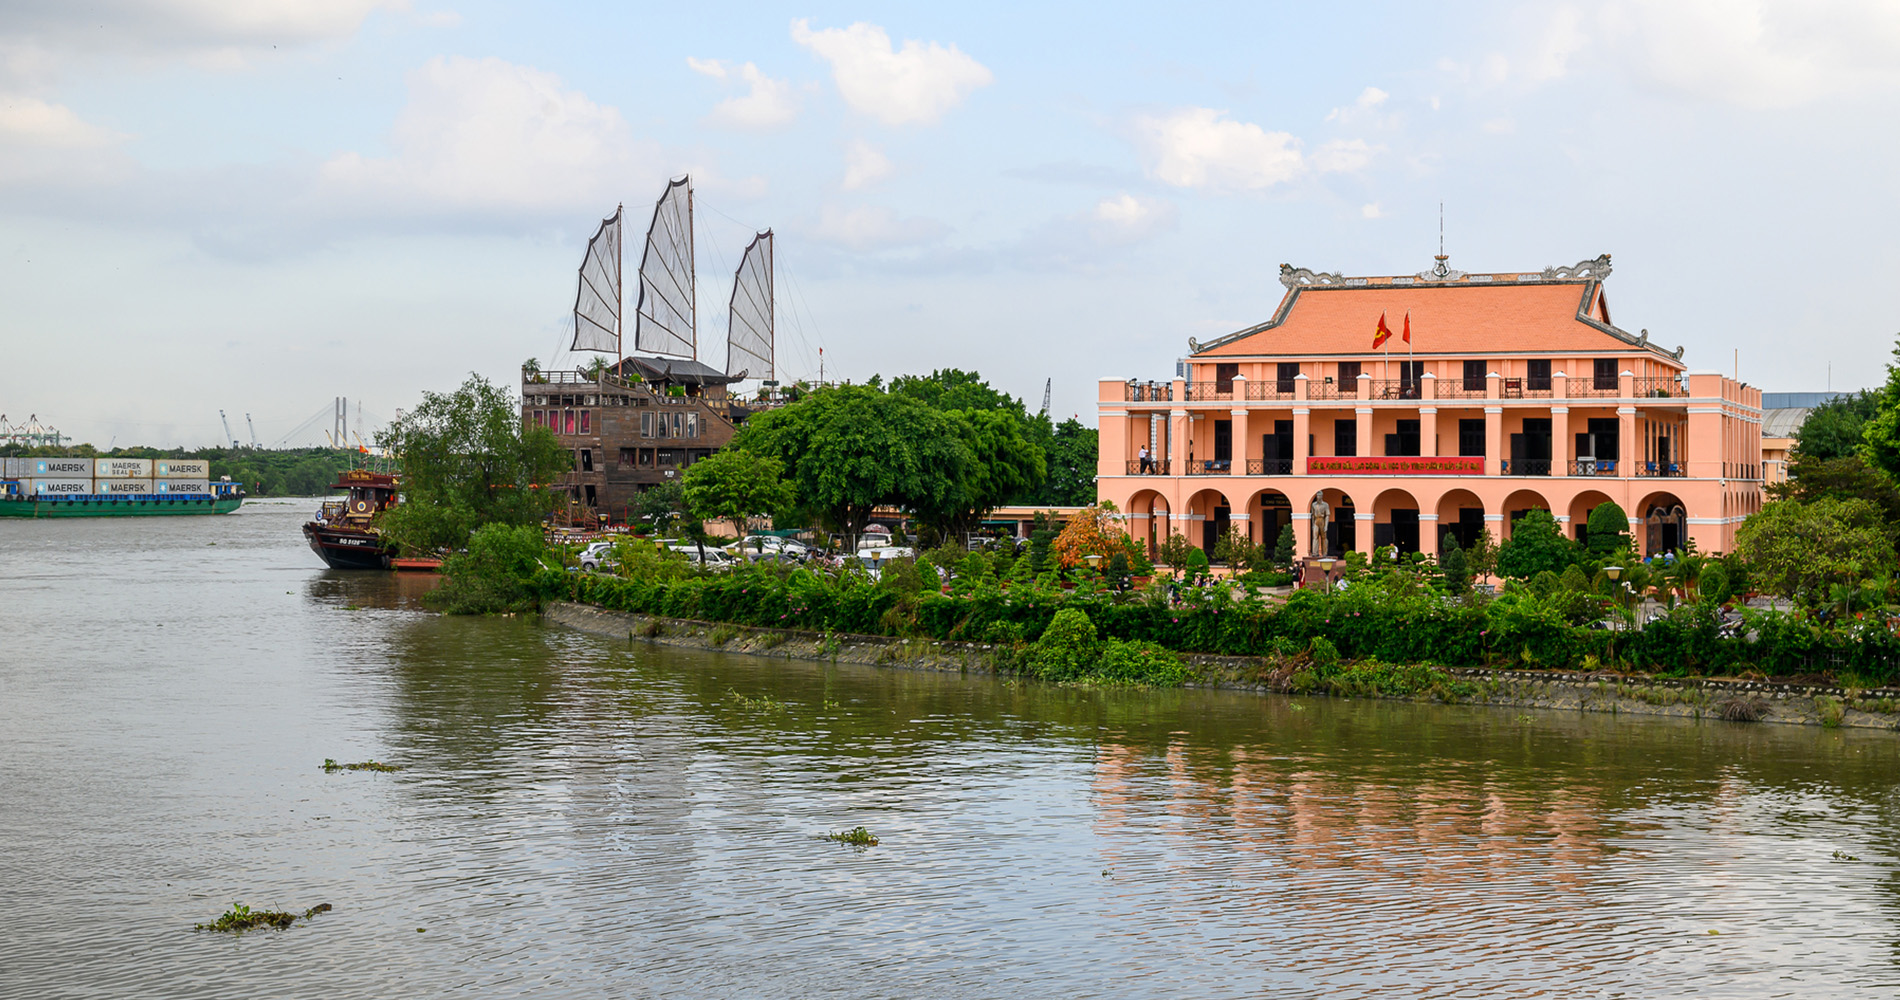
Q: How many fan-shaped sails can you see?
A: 3